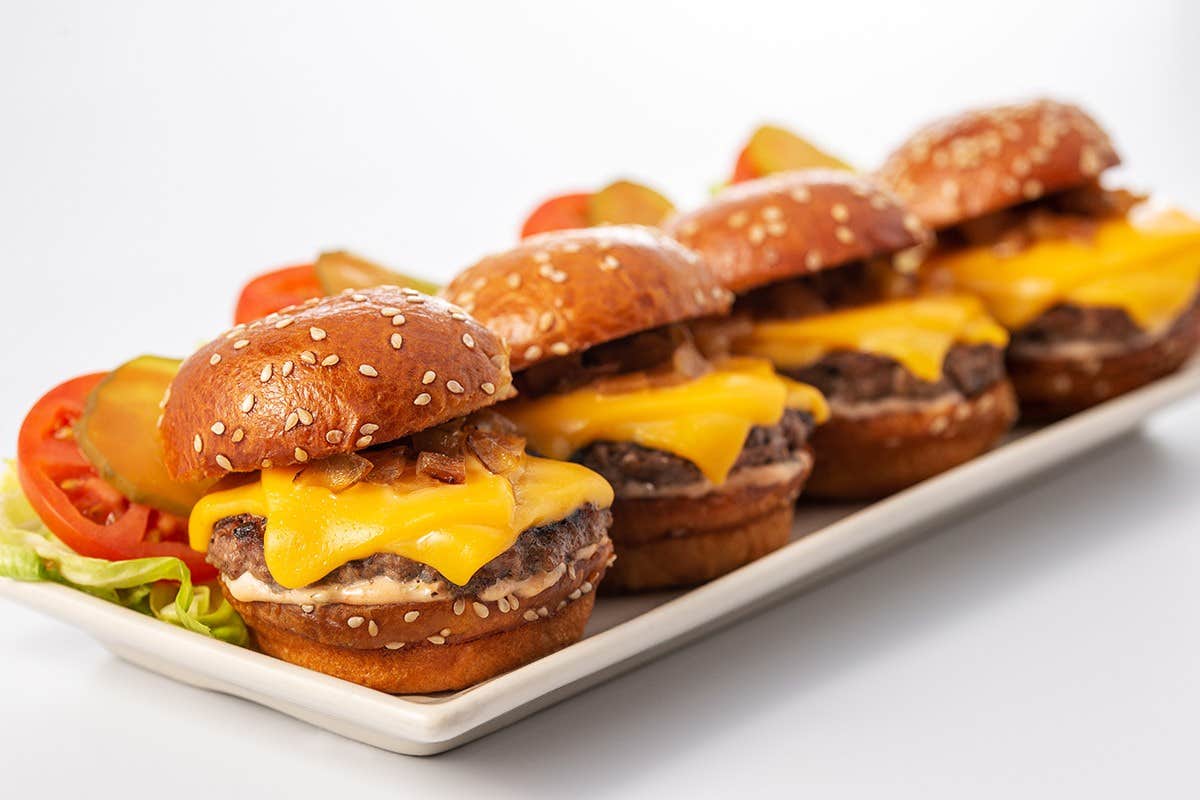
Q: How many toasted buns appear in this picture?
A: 4